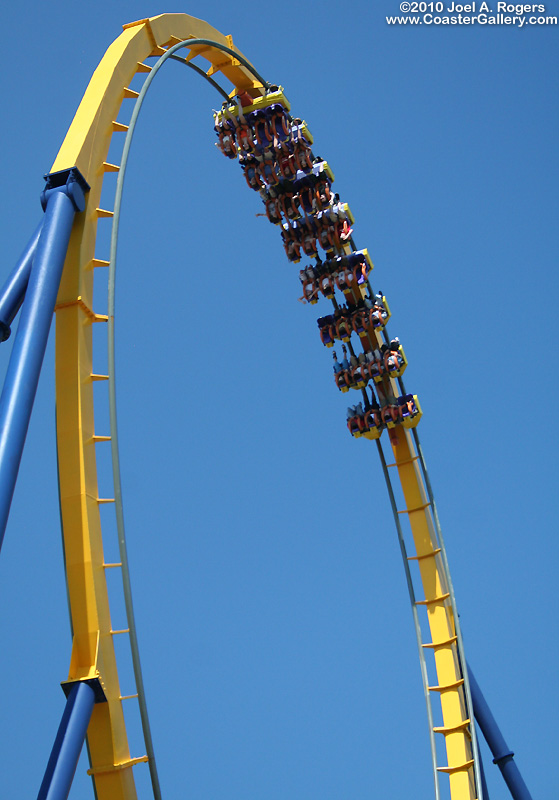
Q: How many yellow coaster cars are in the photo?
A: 8